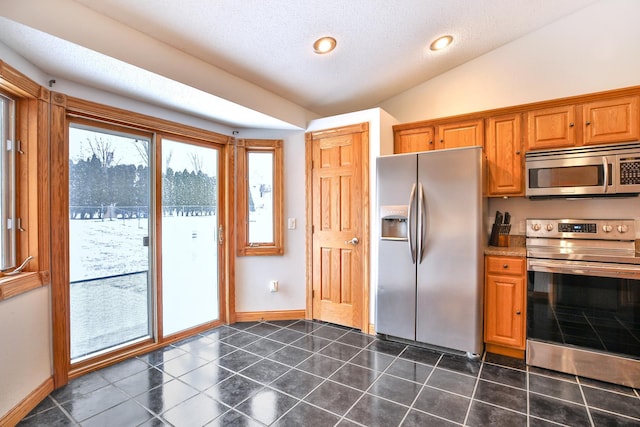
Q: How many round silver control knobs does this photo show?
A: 4